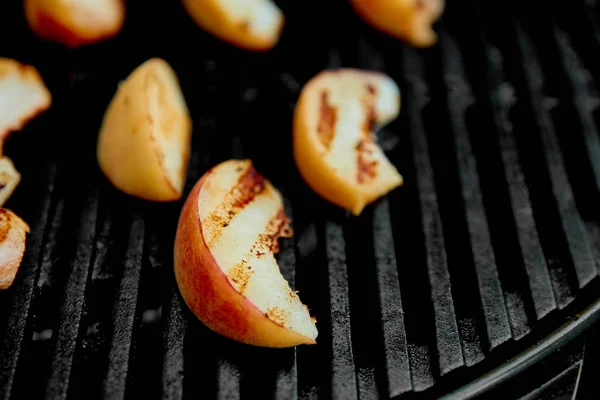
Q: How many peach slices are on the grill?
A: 9